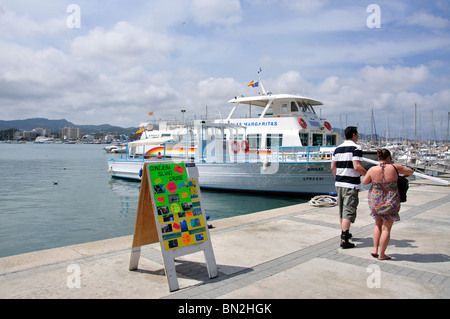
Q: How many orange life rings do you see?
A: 4